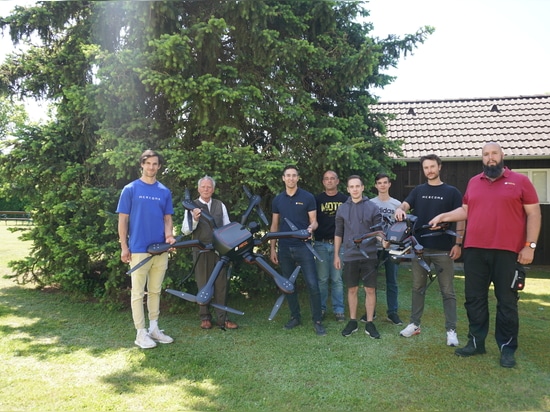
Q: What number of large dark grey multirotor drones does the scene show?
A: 2